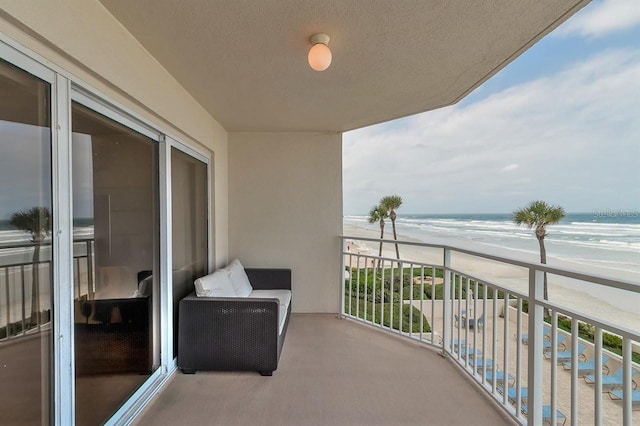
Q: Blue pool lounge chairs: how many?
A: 12